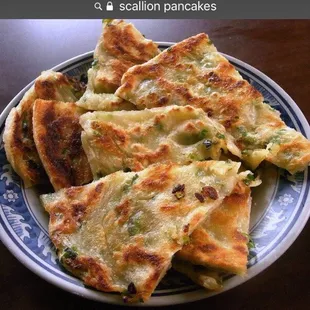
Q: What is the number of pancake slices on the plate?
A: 7